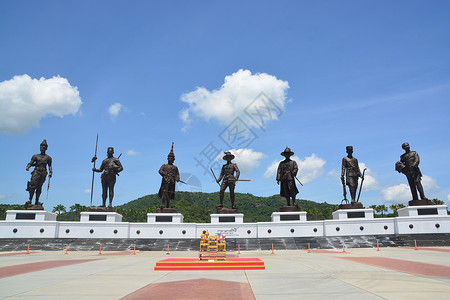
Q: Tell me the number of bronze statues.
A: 7